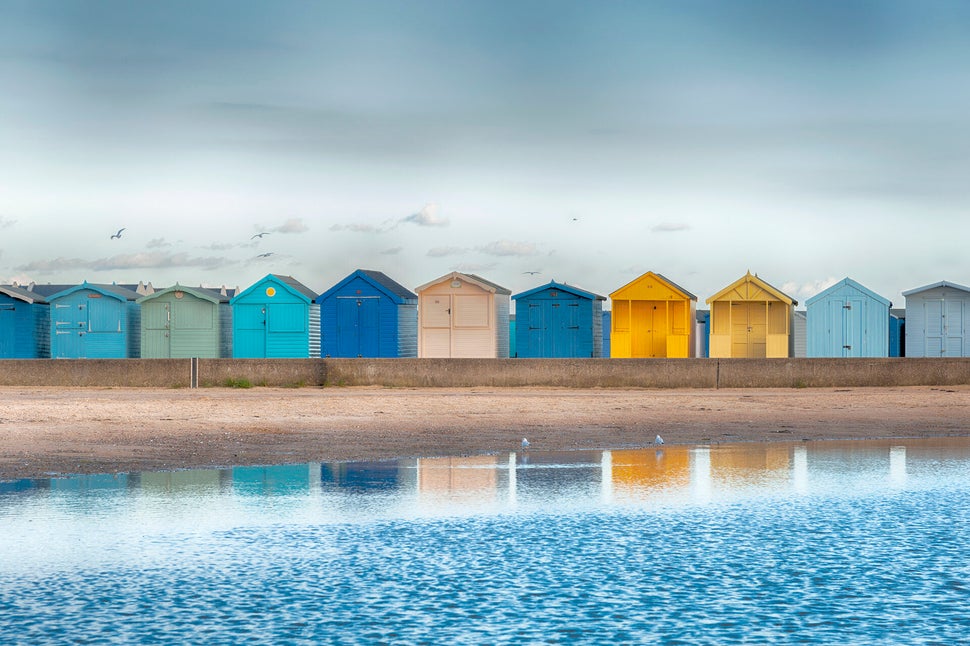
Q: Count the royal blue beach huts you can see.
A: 1